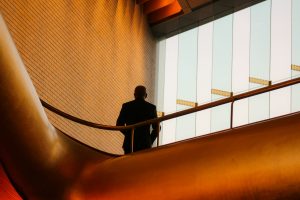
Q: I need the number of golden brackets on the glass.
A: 5